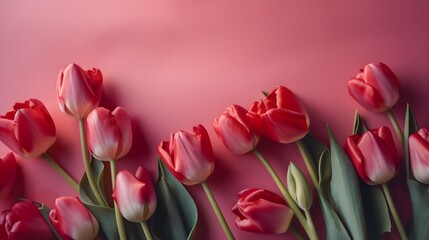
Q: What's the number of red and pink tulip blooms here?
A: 14